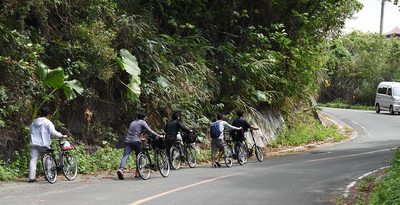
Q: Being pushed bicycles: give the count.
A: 5